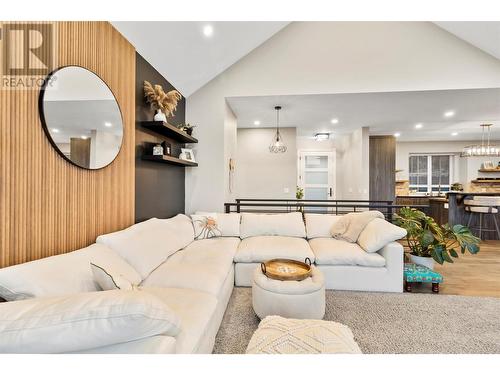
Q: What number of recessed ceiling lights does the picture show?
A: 7